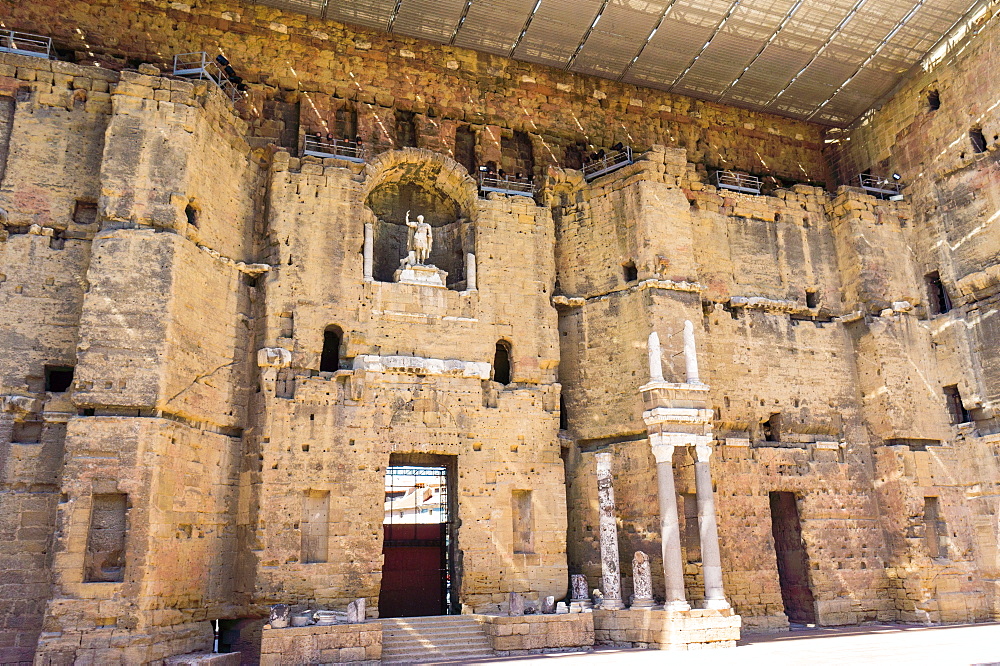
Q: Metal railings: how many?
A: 7